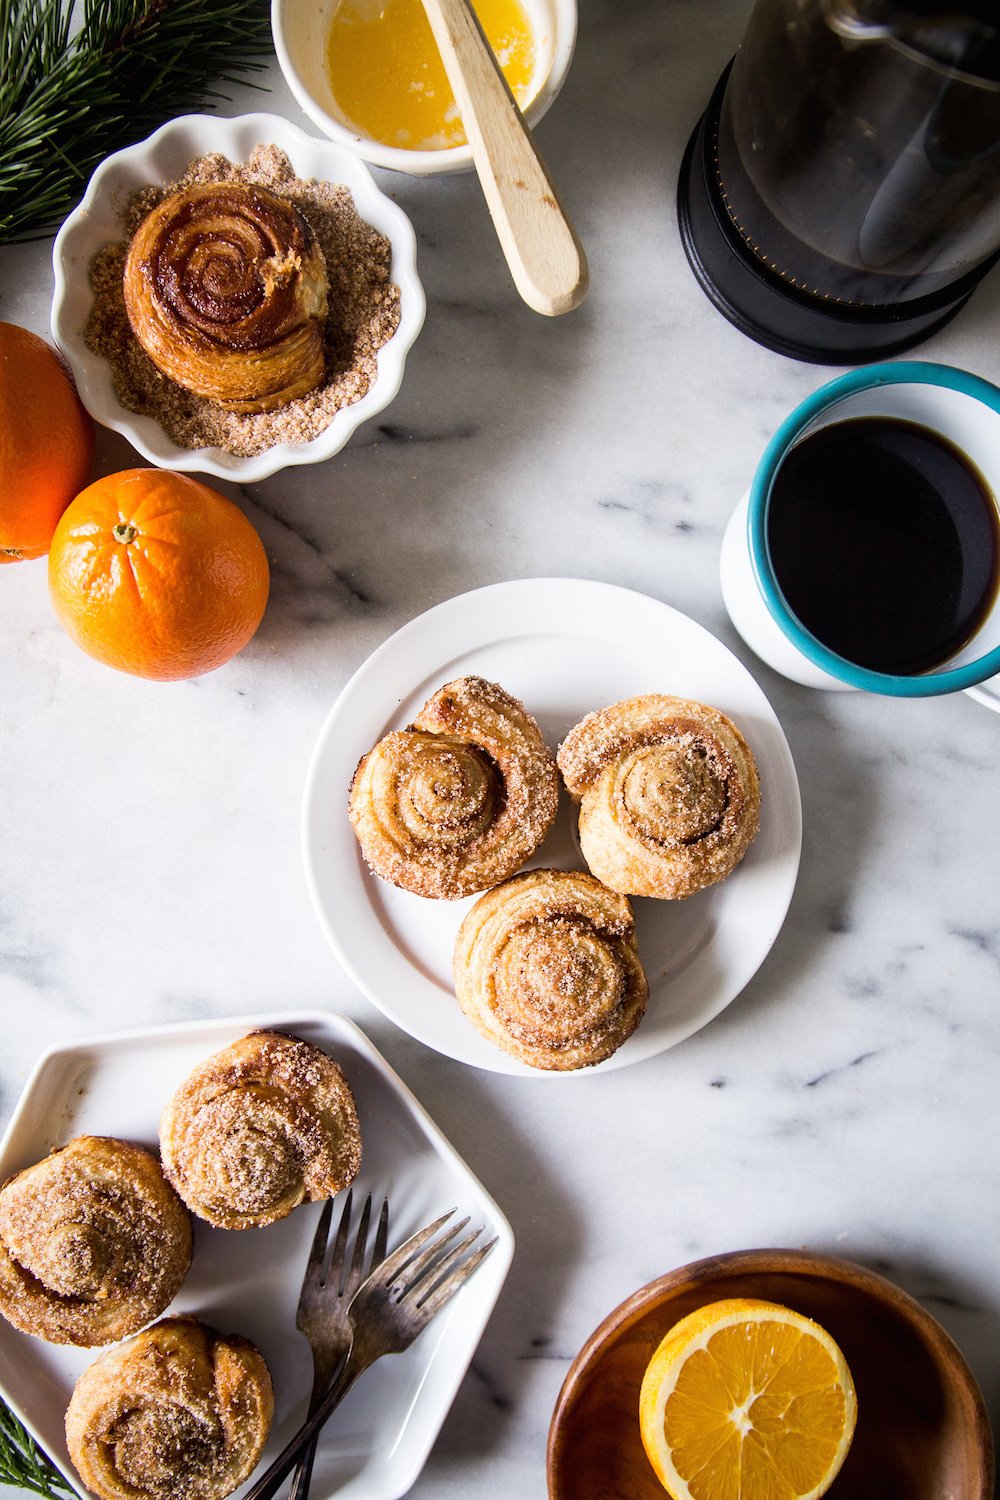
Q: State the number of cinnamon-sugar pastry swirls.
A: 7